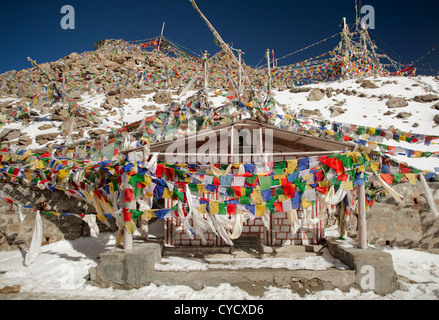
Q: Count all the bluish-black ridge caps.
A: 0